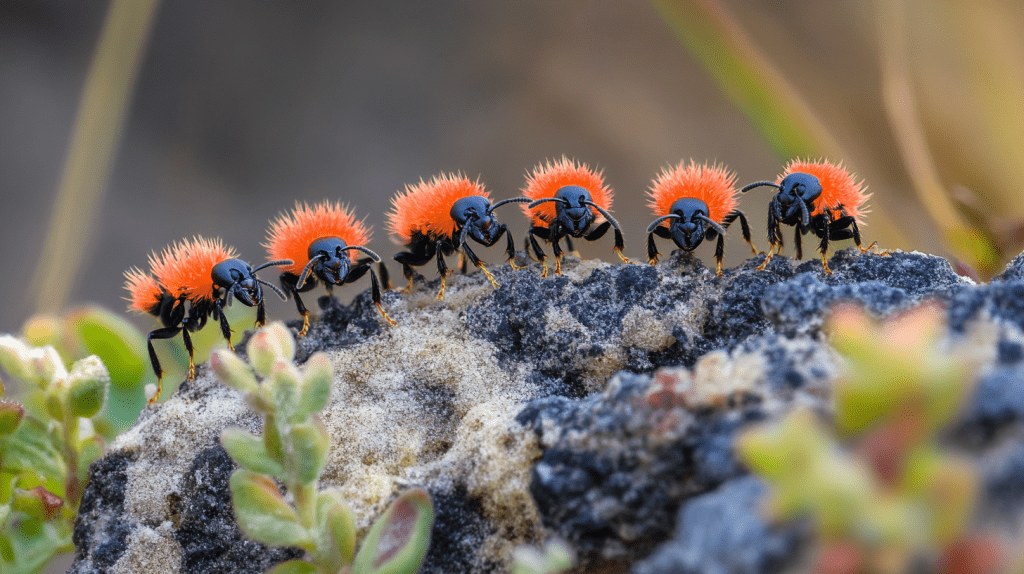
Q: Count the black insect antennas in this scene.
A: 13